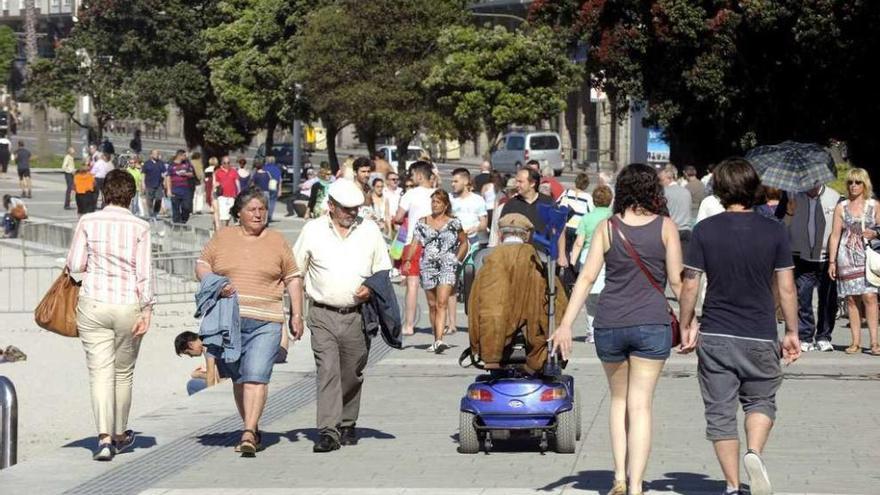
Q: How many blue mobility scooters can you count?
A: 1